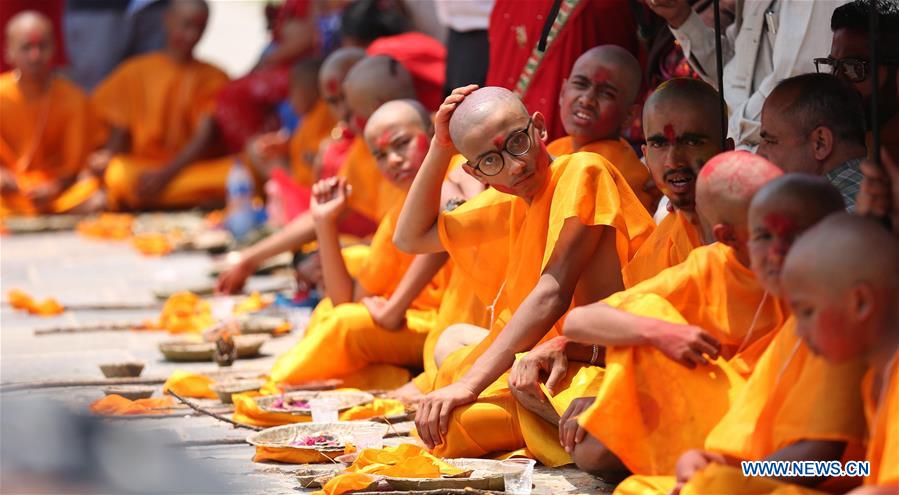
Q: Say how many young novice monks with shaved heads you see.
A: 12